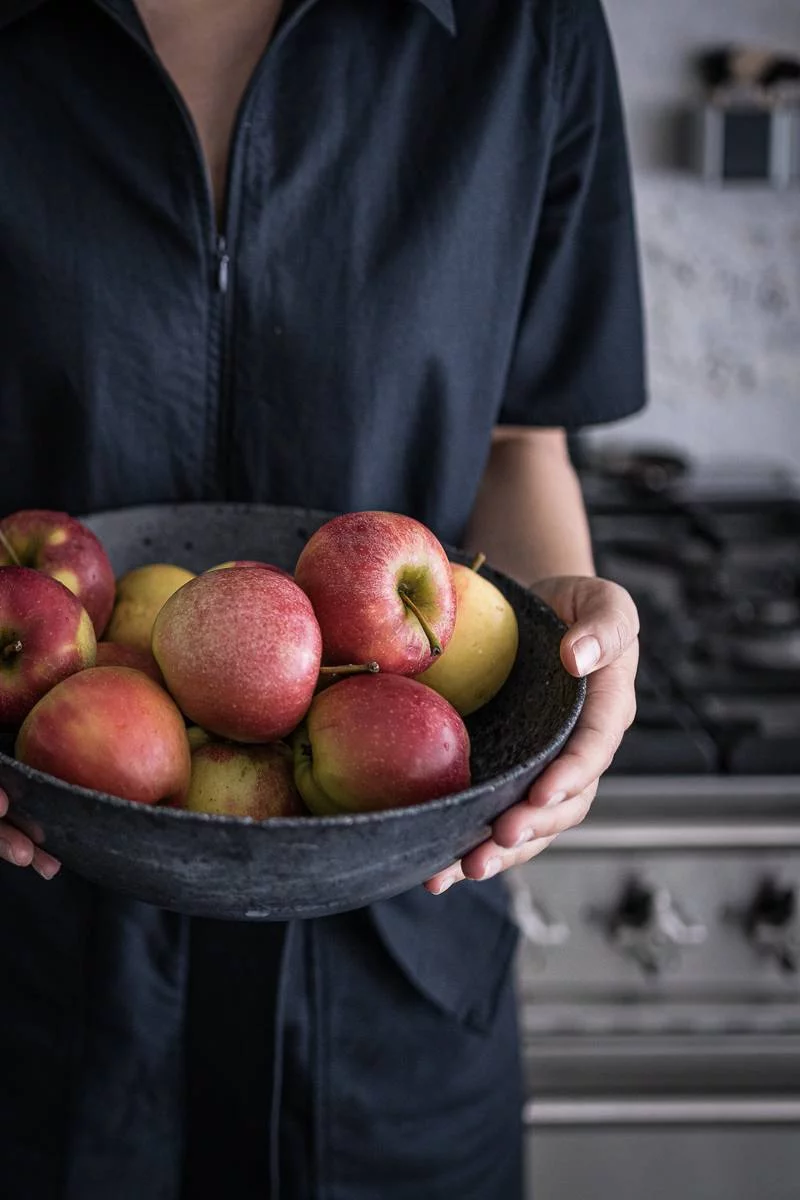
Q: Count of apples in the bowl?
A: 11